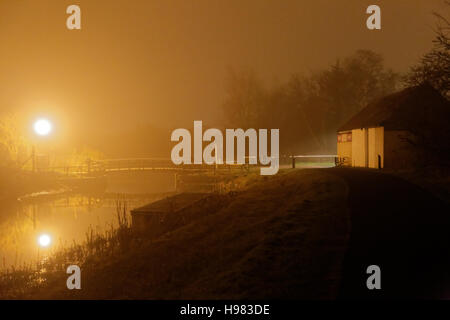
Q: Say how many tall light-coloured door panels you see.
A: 2